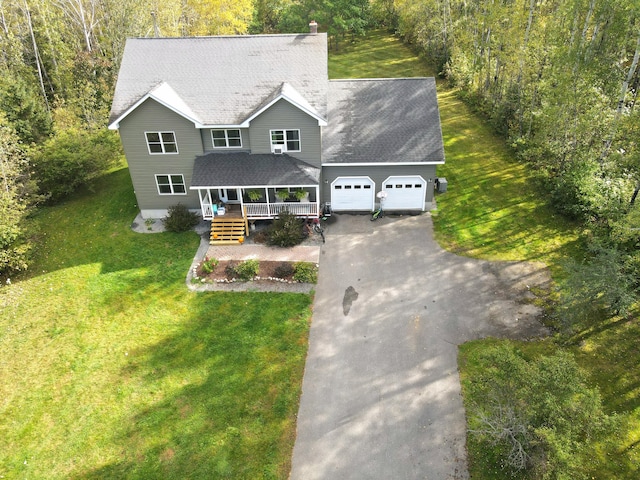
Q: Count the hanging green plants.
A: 3